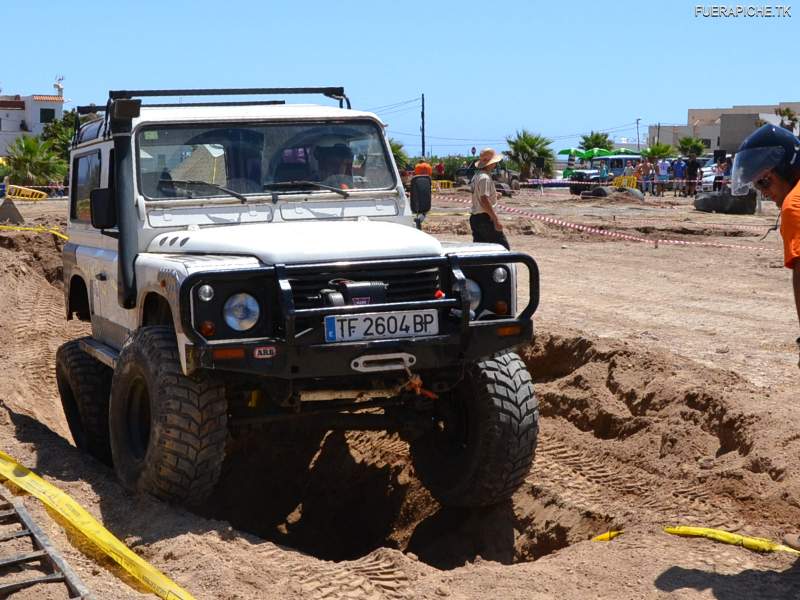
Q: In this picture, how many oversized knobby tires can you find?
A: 3